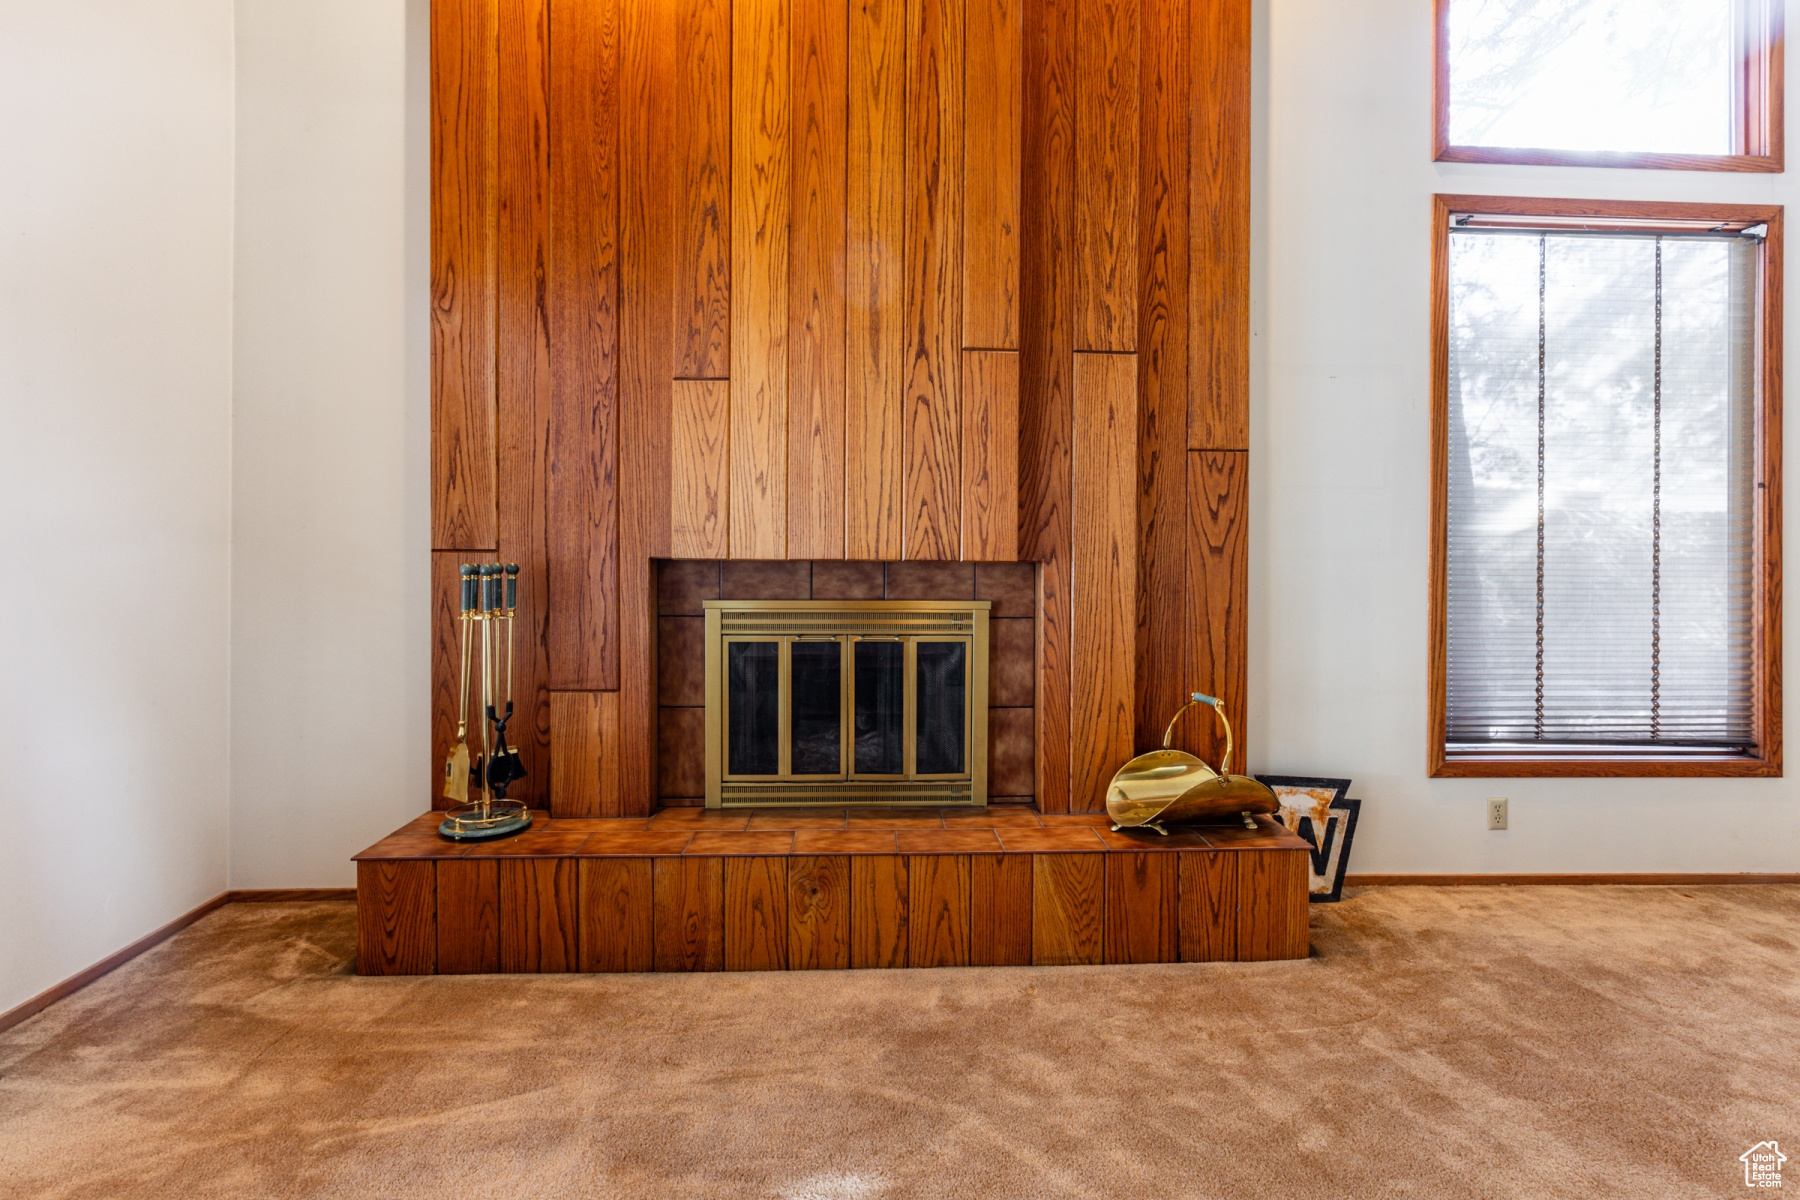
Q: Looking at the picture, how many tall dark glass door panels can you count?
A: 4